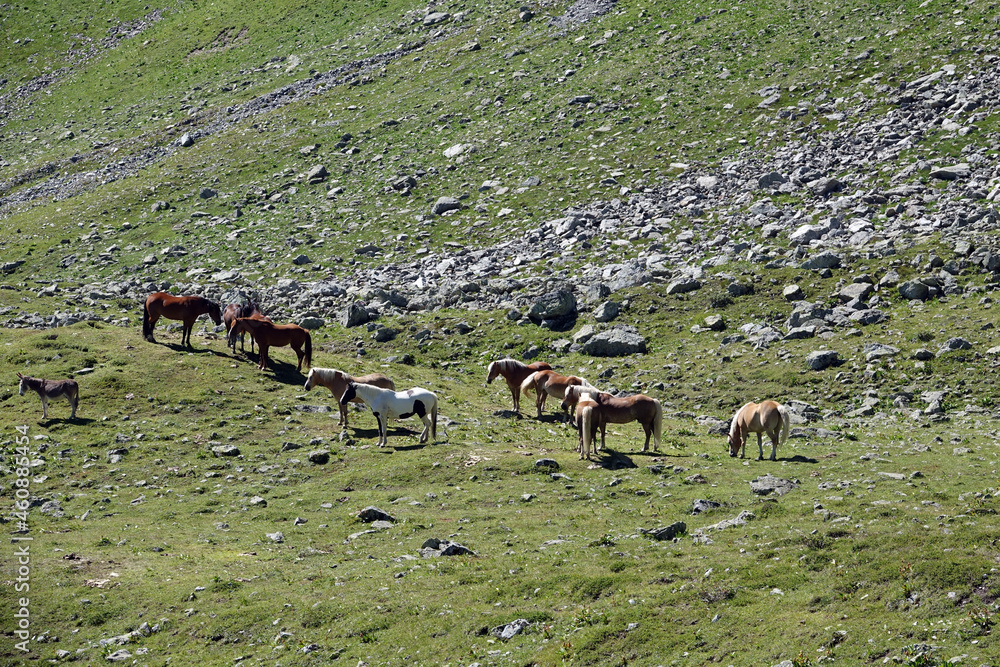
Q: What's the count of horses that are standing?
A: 11